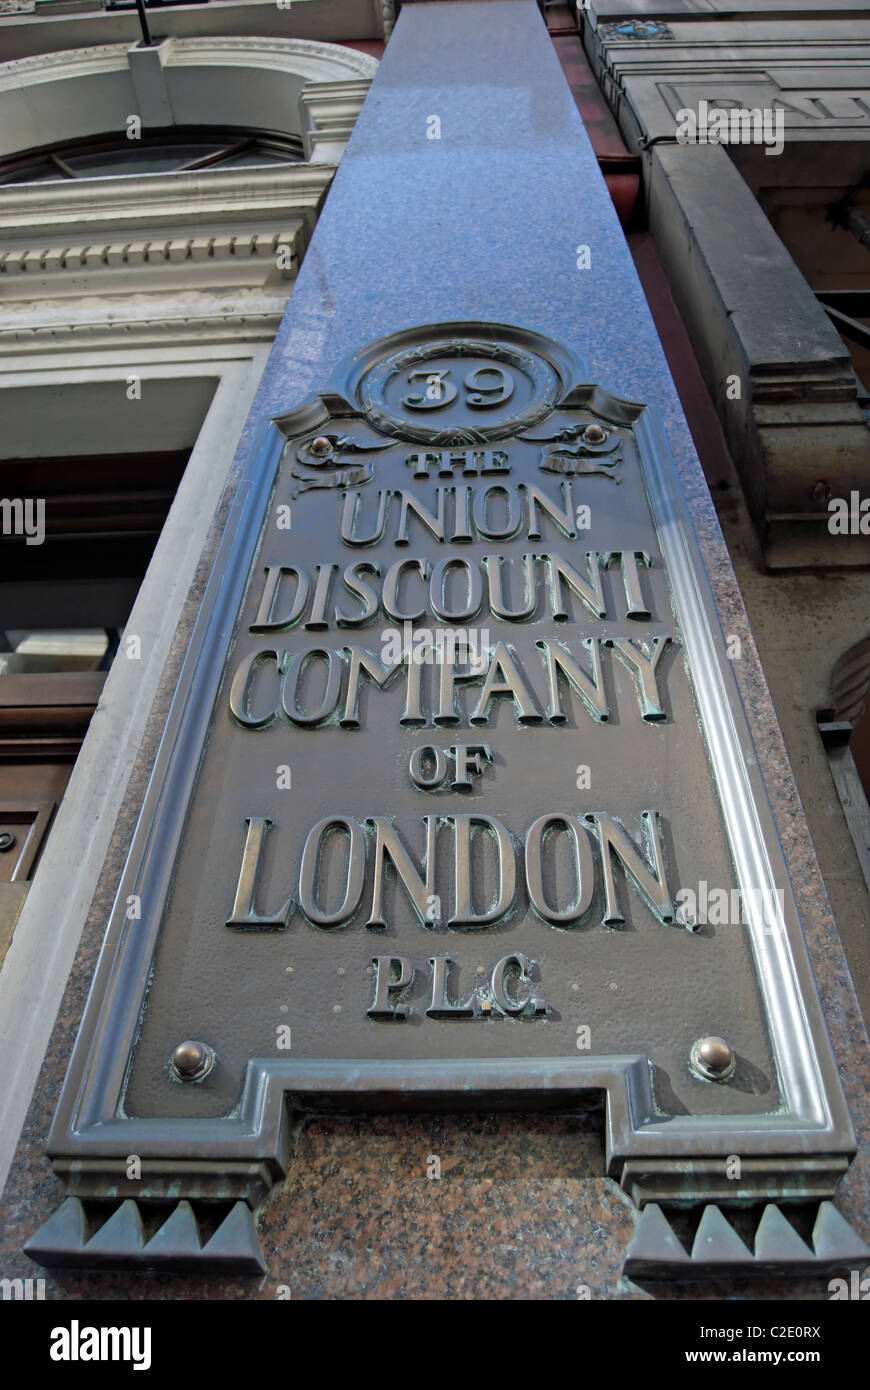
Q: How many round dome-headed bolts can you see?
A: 4